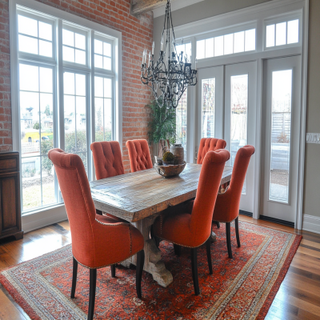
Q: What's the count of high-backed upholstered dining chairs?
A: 6